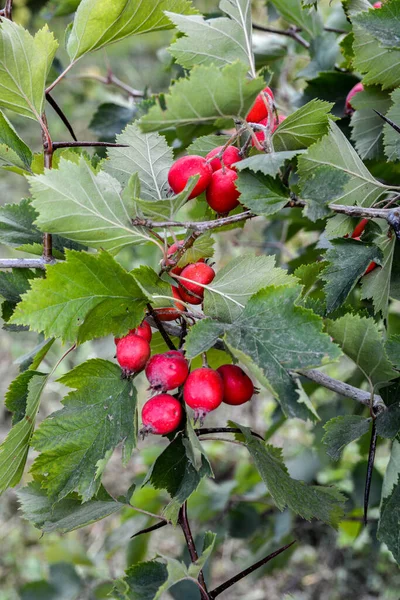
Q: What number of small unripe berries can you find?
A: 0